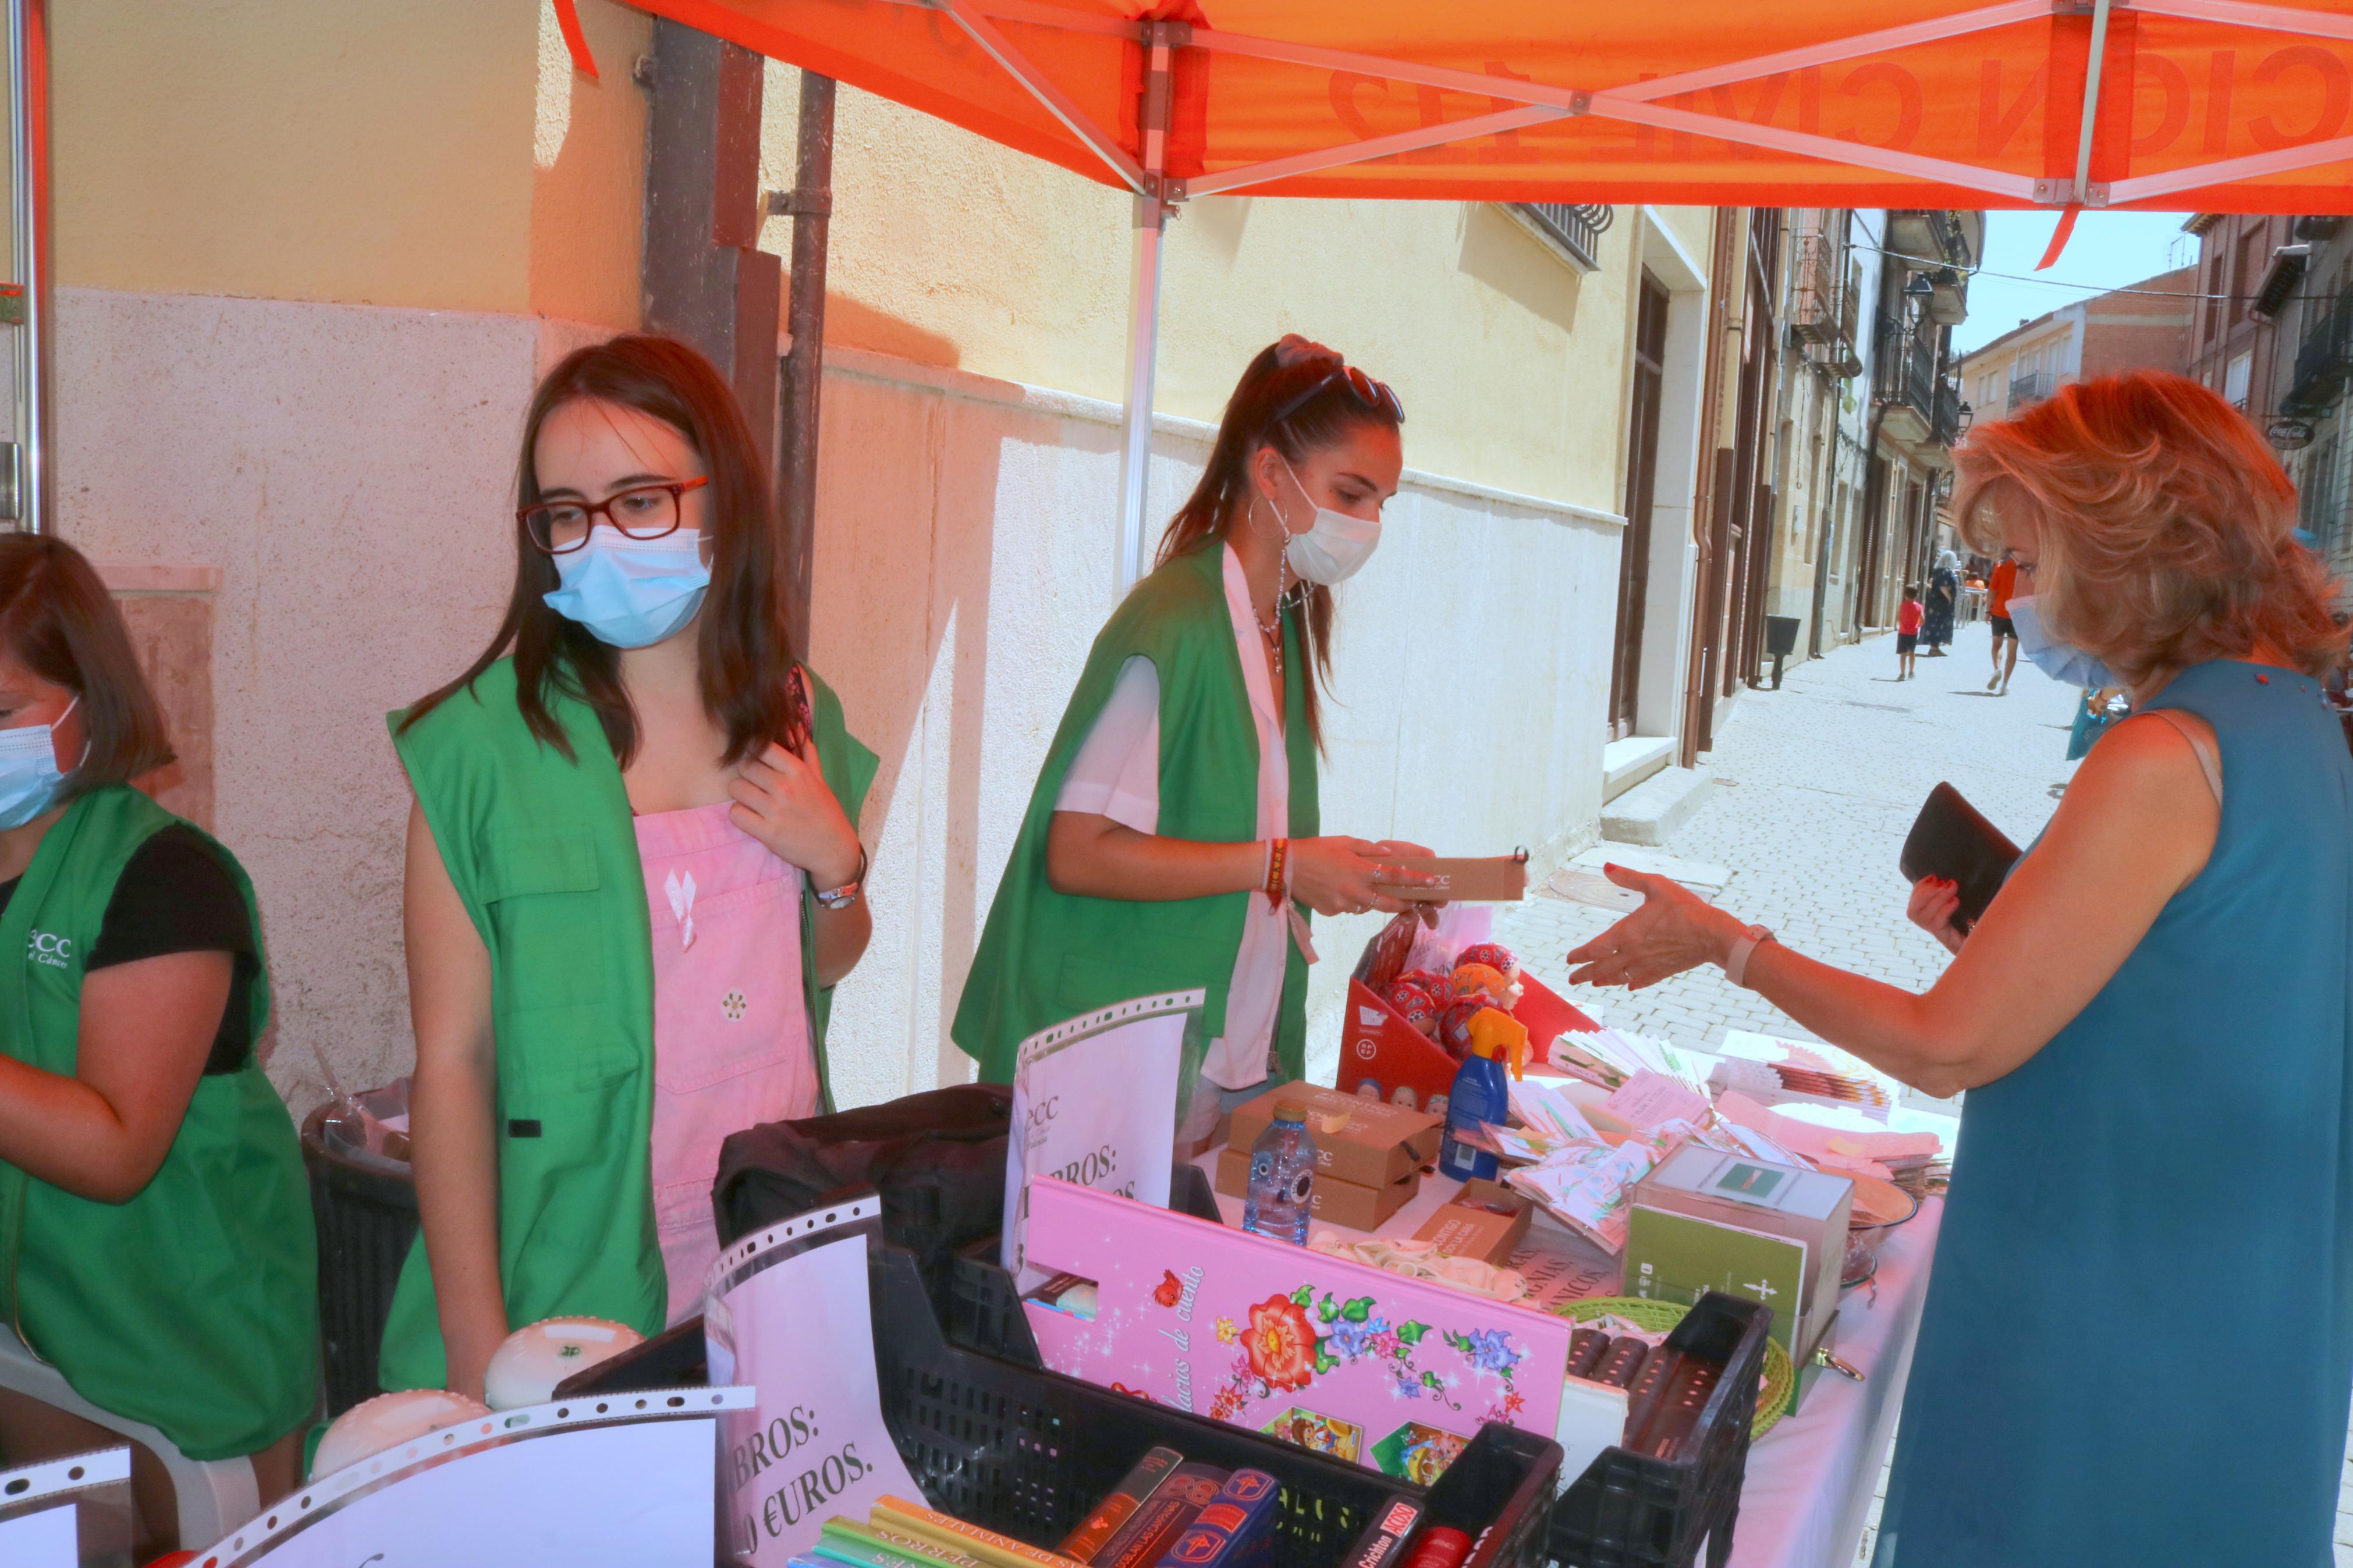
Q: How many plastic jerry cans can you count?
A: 0